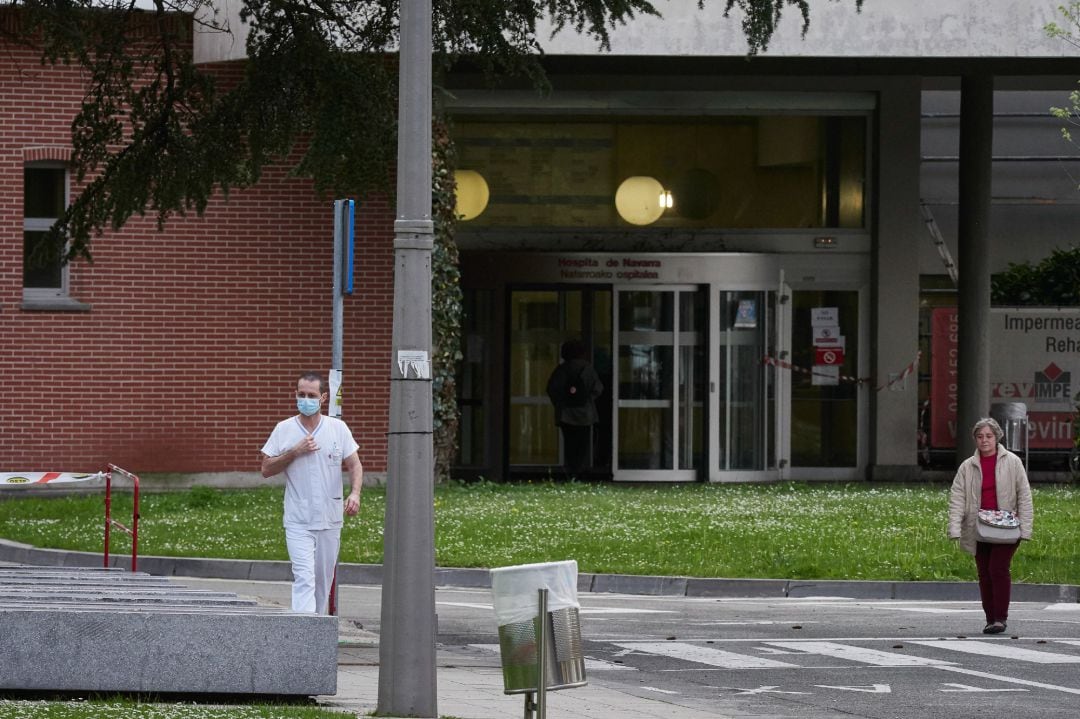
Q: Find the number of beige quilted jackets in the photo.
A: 1